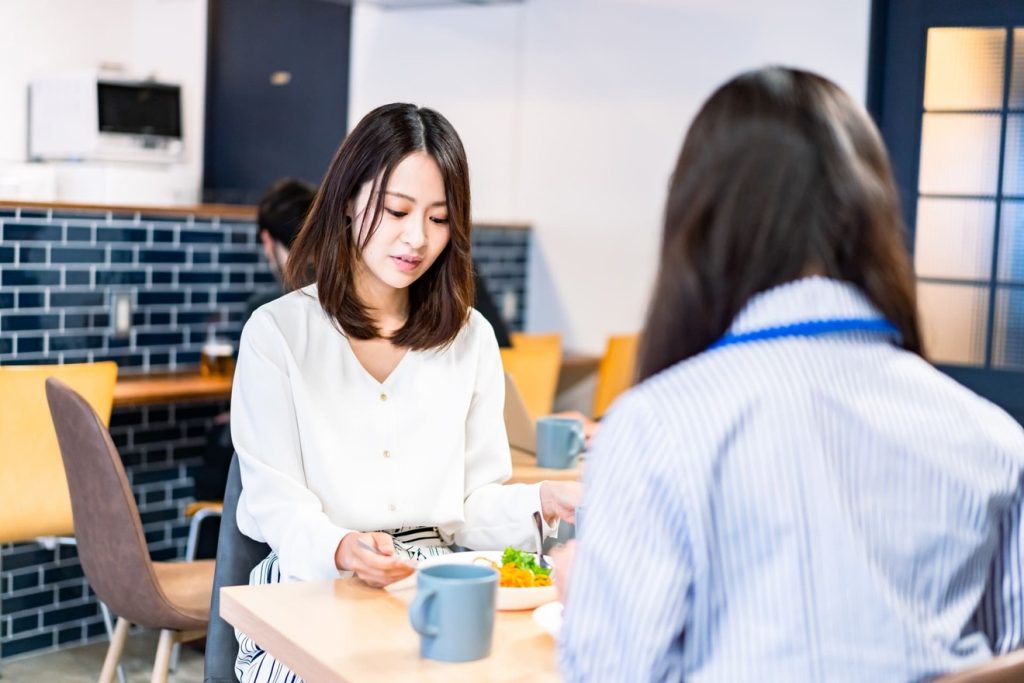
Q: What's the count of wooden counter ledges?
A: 2